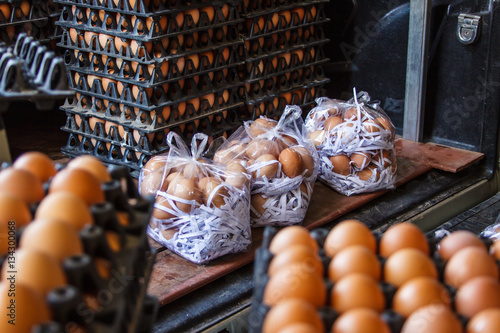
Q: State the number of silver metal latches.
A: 1